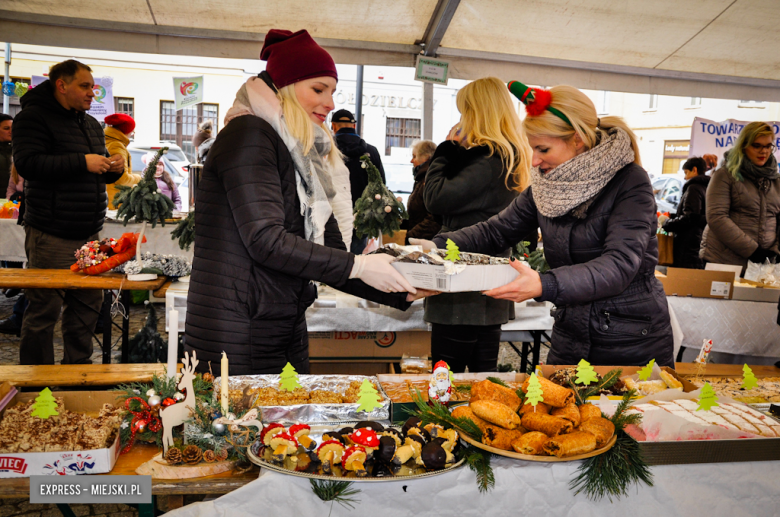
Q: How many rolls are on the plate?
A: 12